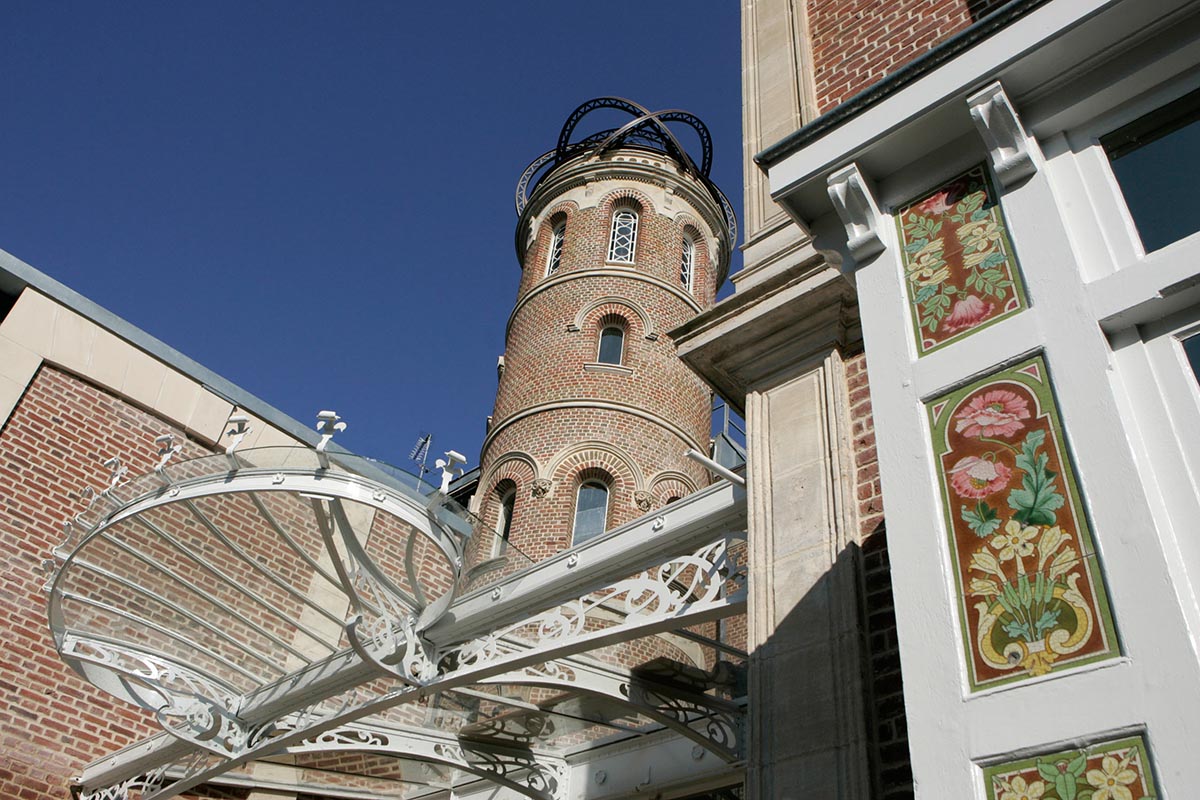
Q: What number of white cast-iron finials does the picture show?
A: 8